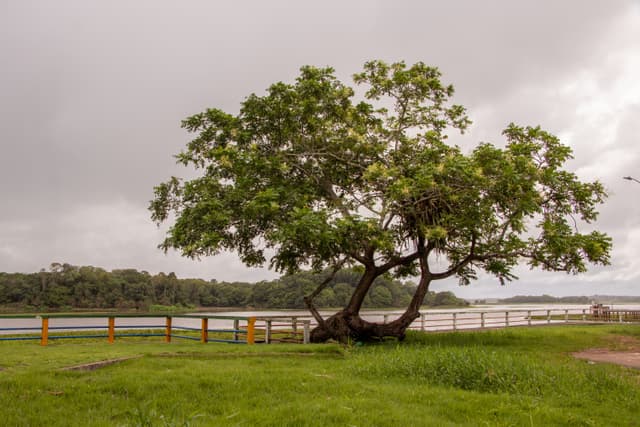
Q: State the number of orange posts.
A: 5